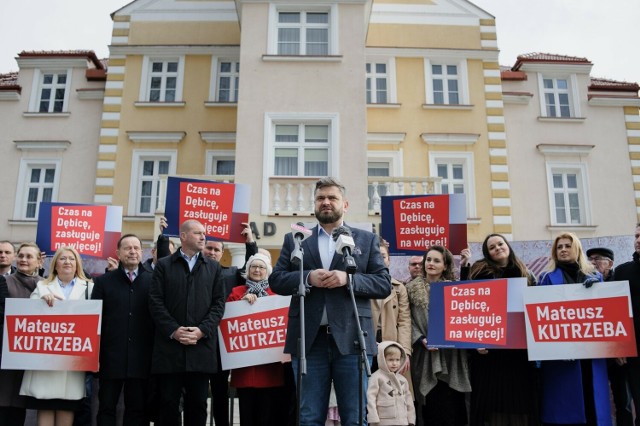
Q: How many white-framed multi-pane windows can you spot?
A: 14